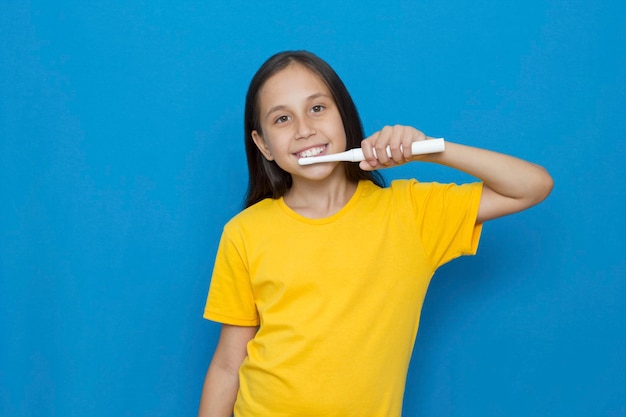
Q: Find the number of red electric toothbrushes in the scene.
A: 0